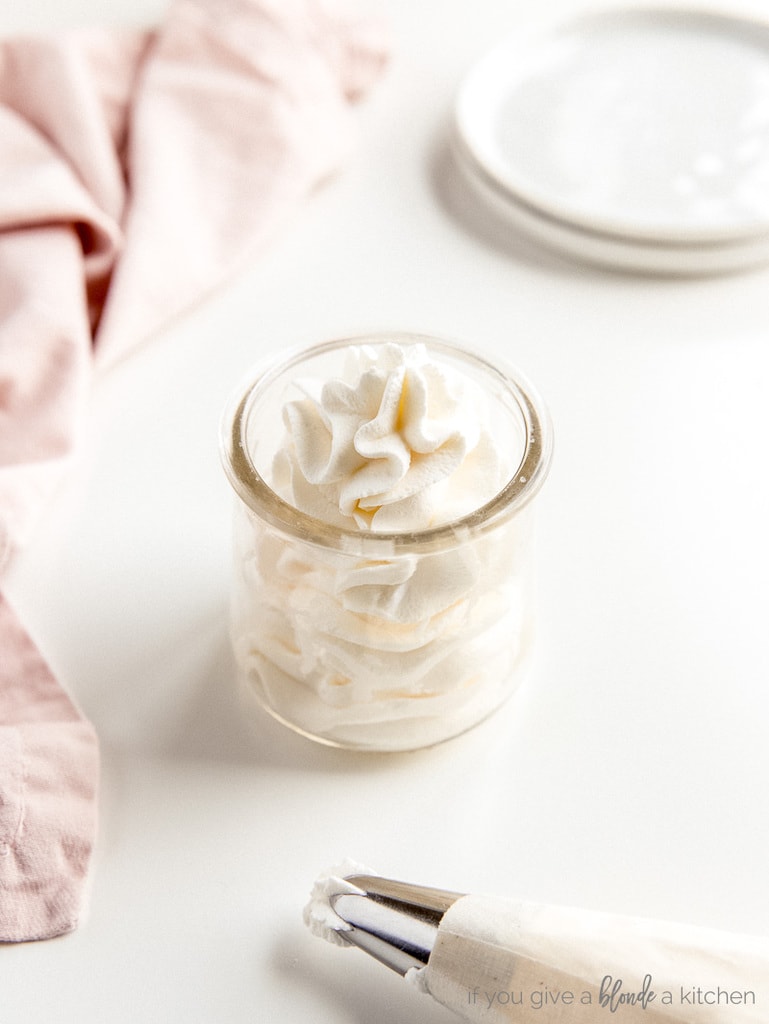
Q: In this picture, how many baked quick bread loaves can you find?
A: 0